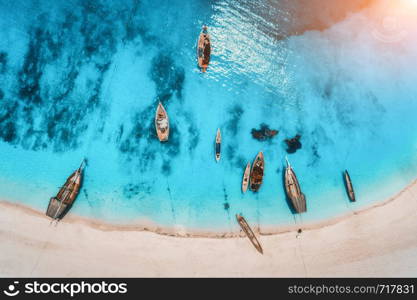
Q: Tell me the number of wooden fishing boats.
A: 9